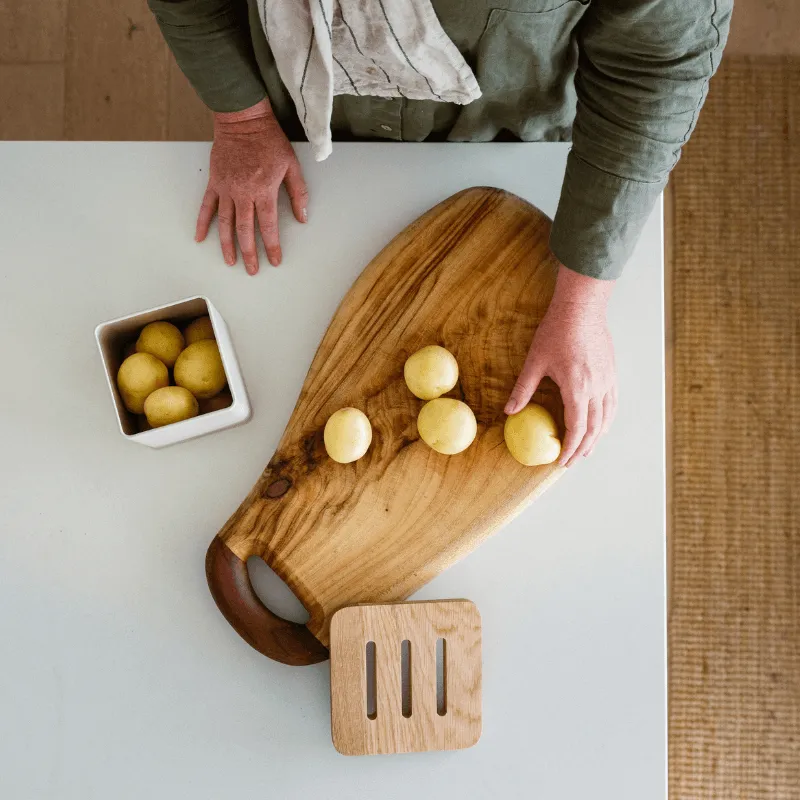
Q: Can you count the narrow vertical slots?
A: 3